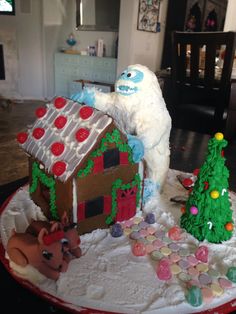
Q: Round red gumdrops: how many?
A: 9